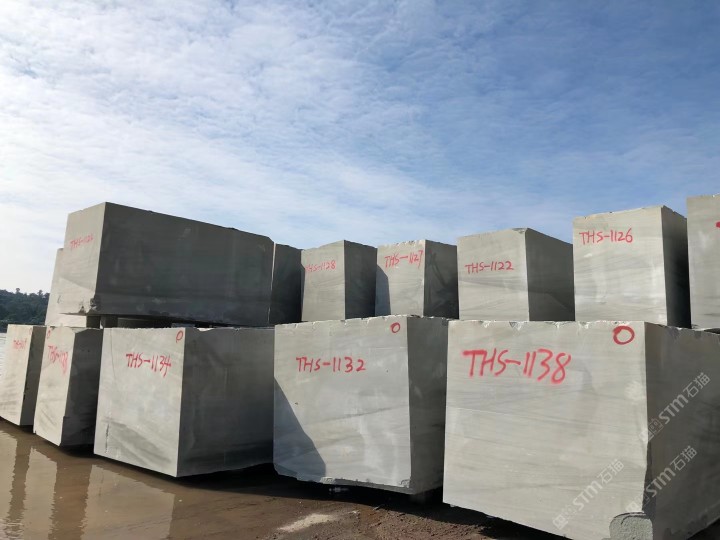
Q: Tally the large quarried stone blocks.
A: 13